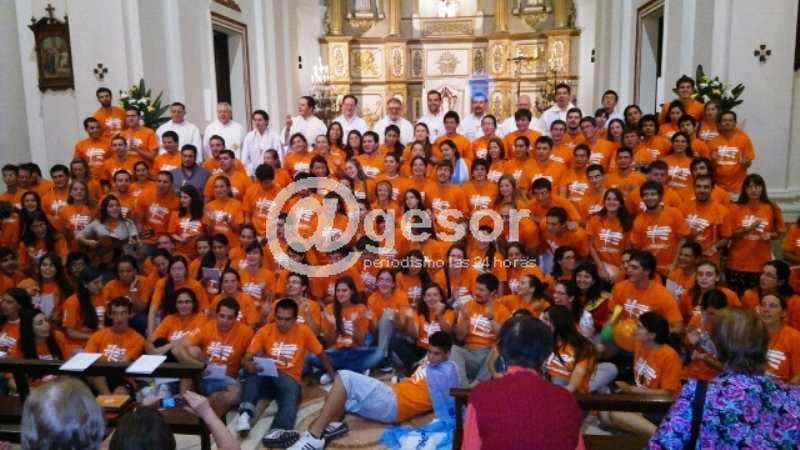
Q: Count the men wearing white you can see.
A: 11